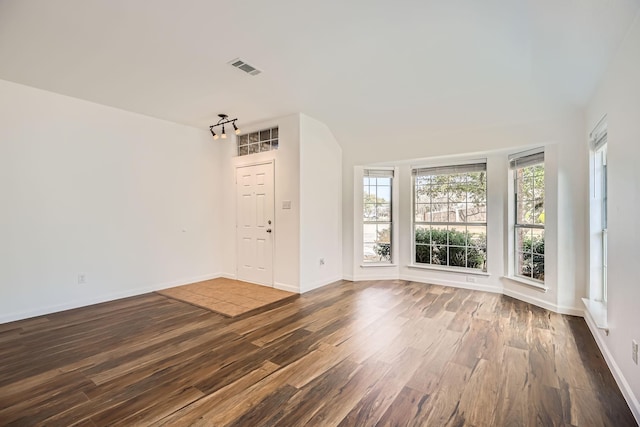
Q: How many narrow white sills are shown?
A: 4